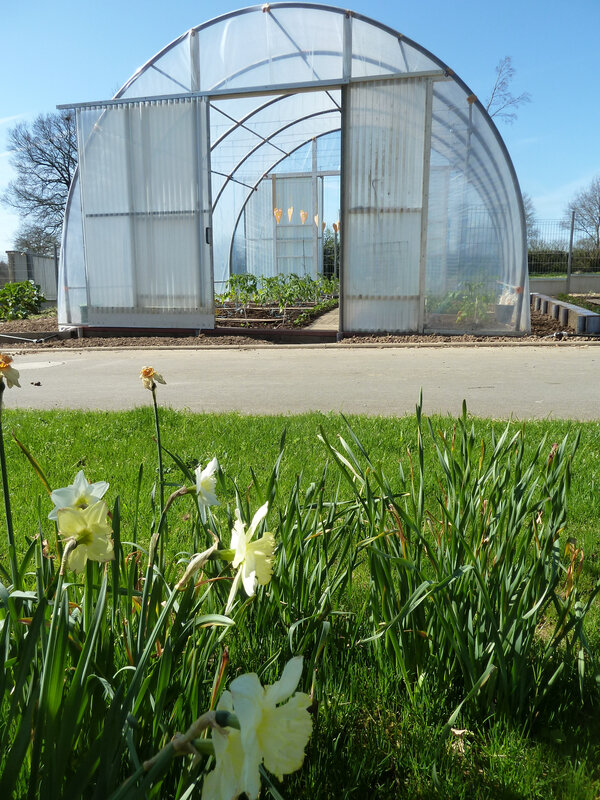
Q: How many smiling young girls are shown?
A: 0